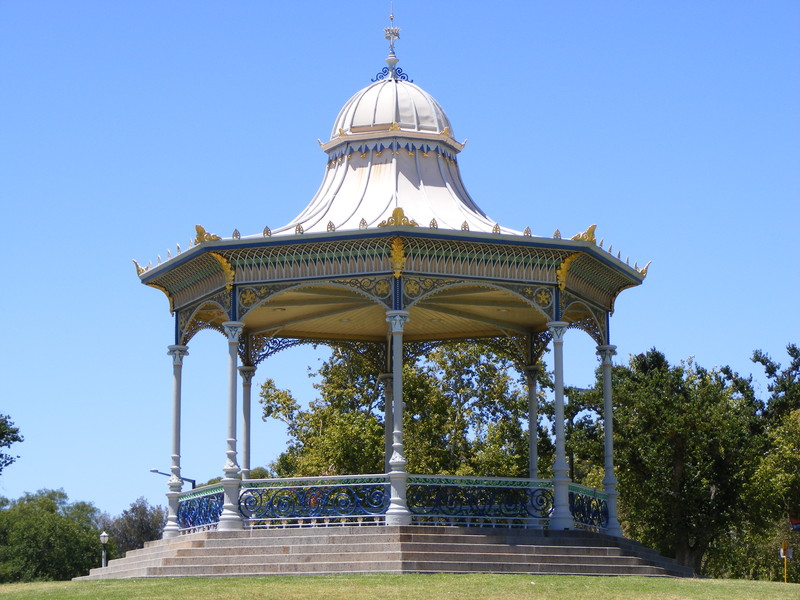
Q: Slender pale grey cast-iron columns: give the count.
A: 8